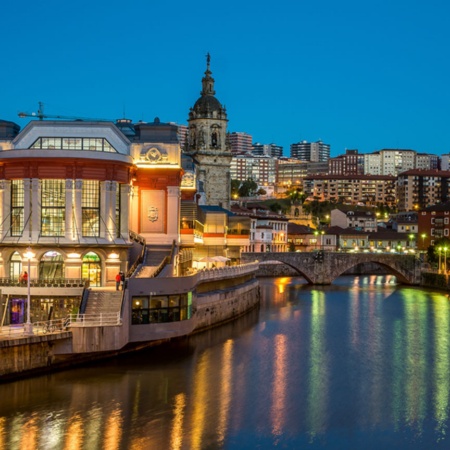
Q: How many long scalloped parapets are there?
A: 1